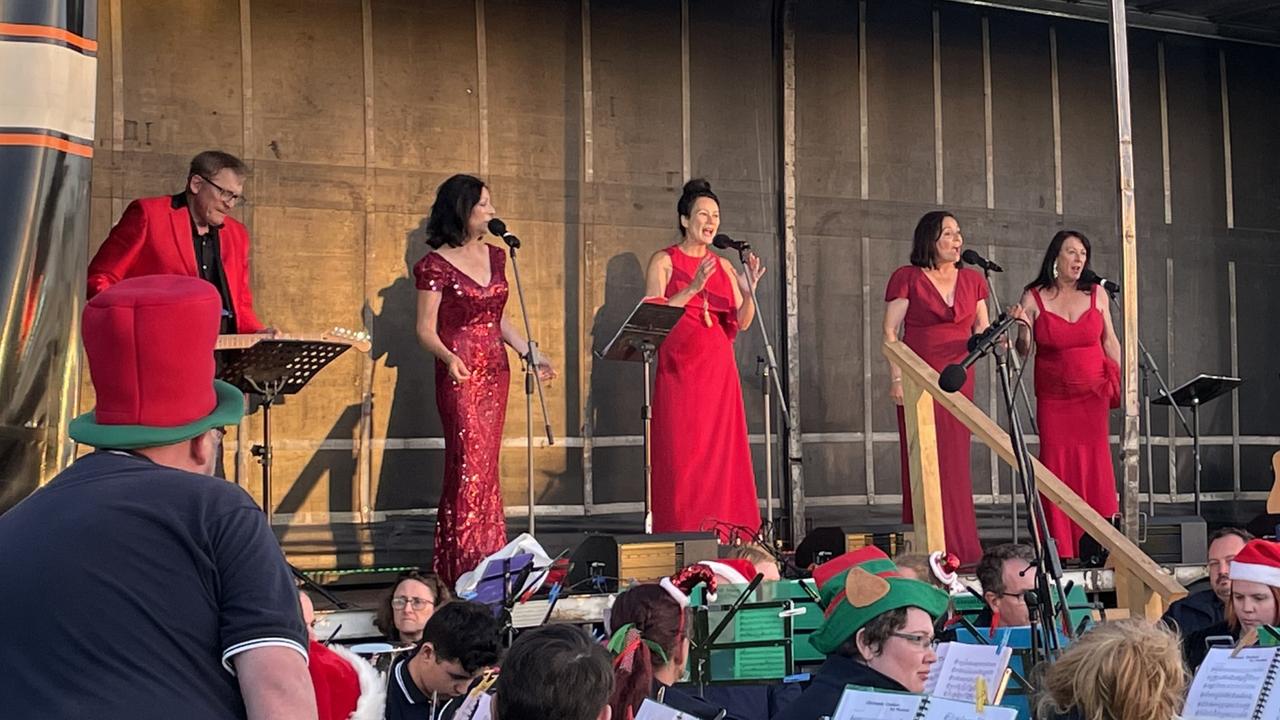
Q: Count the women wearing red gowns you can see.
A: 4